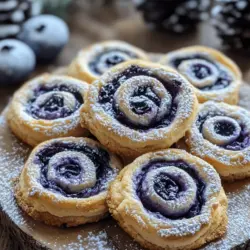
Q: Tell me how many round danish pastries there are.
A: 7